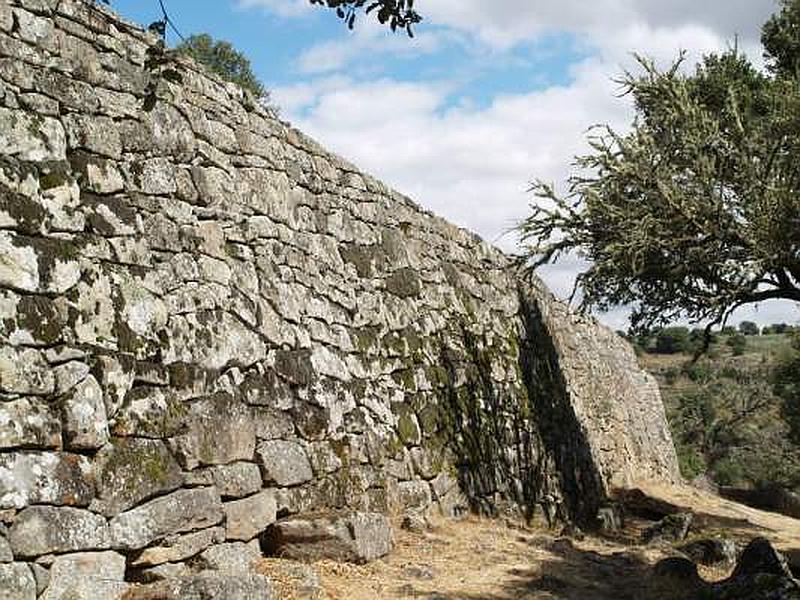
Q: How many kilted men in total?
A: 0